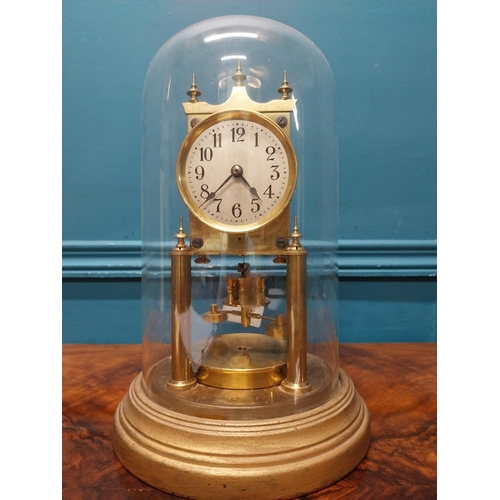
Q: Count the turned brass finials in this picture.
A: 5